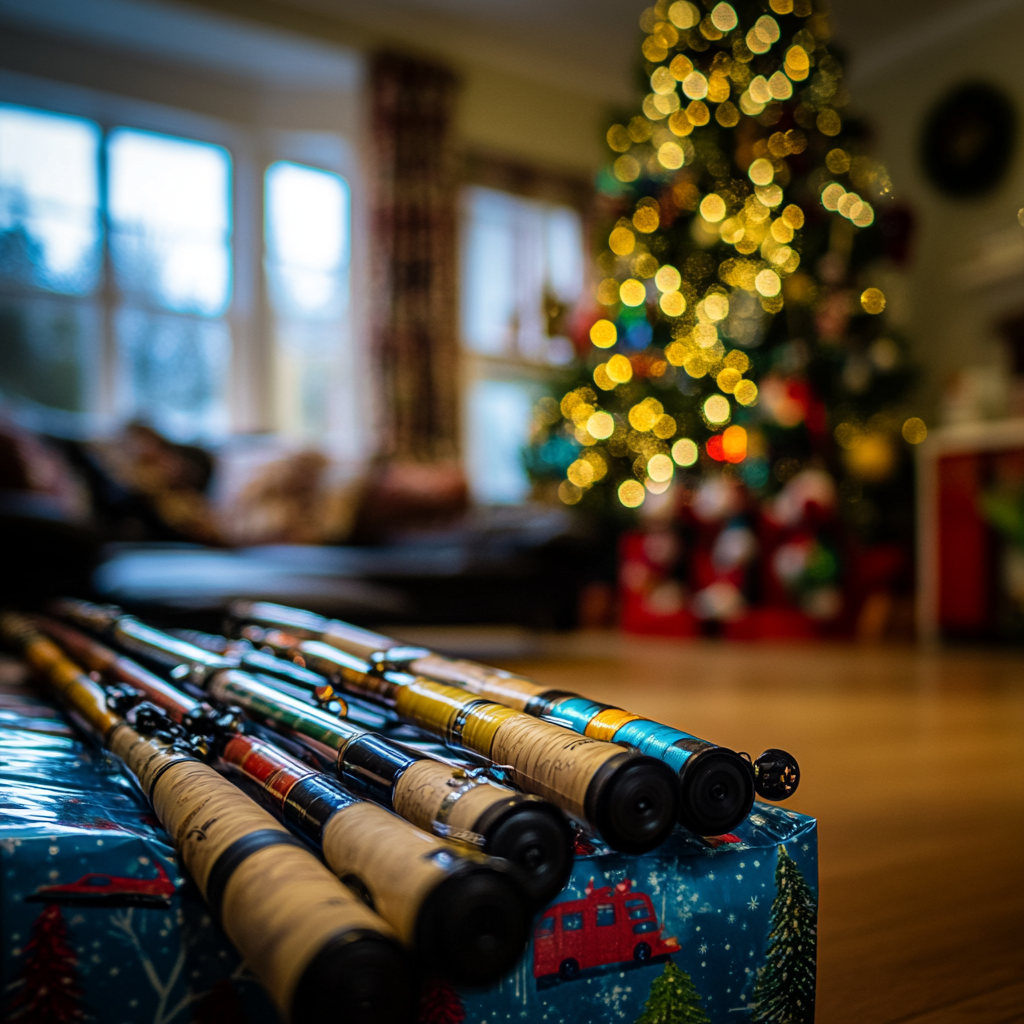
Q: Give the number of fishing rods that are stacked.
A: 5